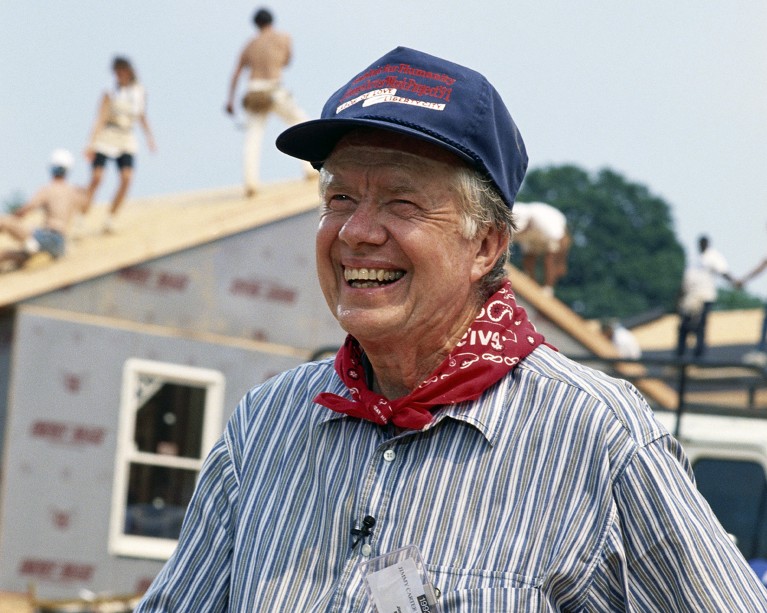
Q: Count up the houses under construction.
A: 2